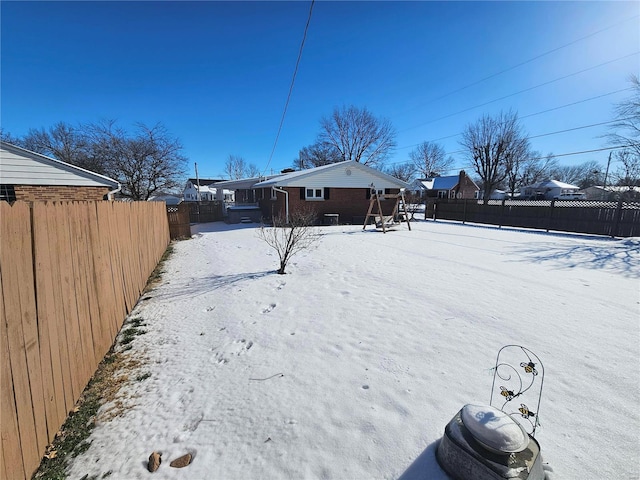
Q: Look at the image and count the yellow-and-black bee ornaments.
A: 3